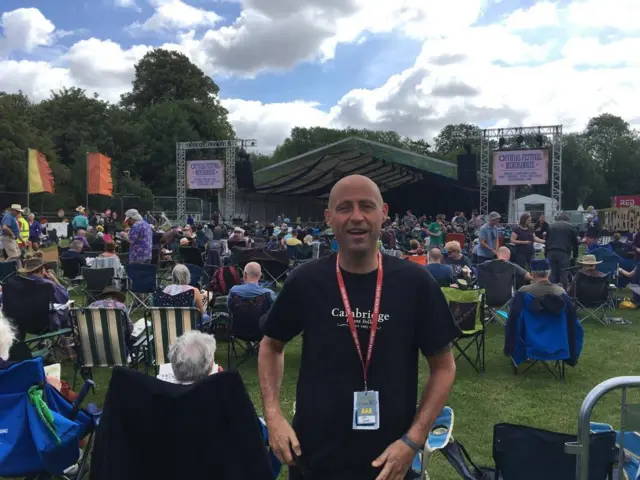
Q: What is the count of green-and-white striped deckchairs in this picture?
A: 2